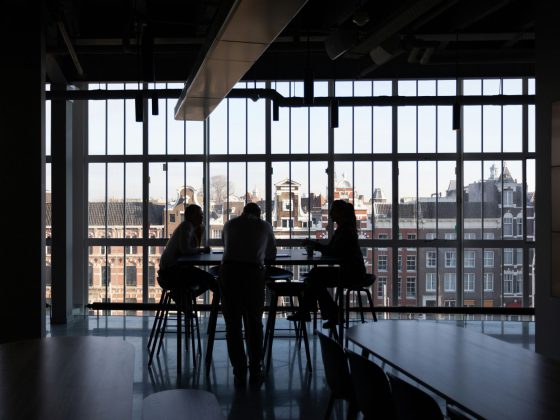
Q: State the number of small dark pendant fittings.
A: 6